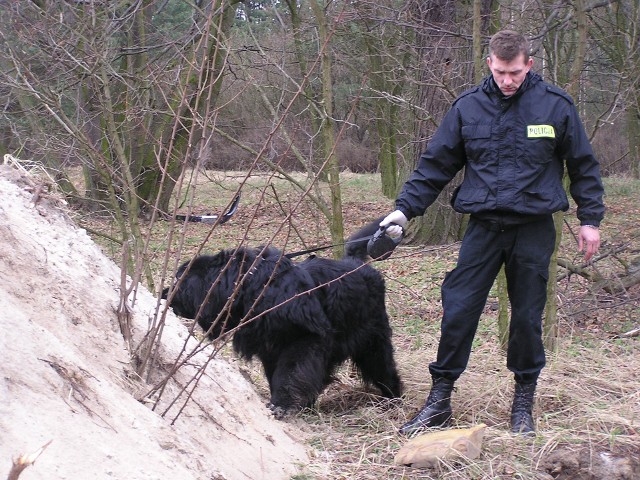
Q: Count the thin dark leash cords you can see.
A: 1